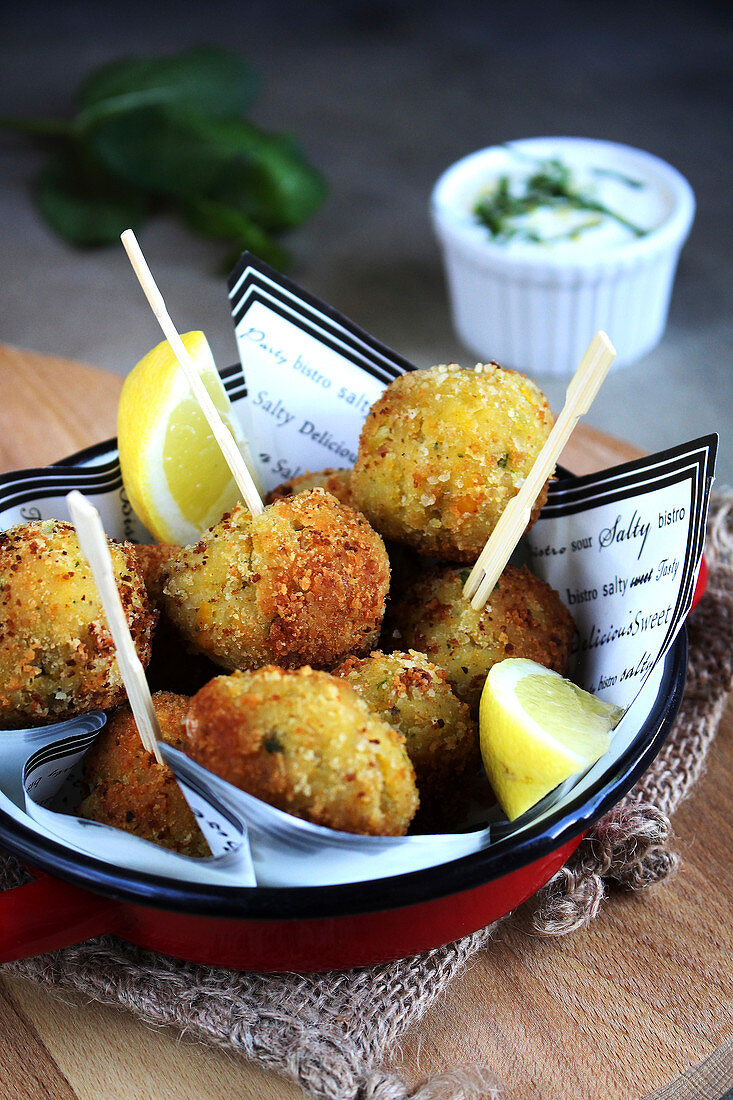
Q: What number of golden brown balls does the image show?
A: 9